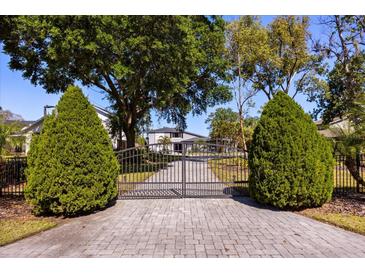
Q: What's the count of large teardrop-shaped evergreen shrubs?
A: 2